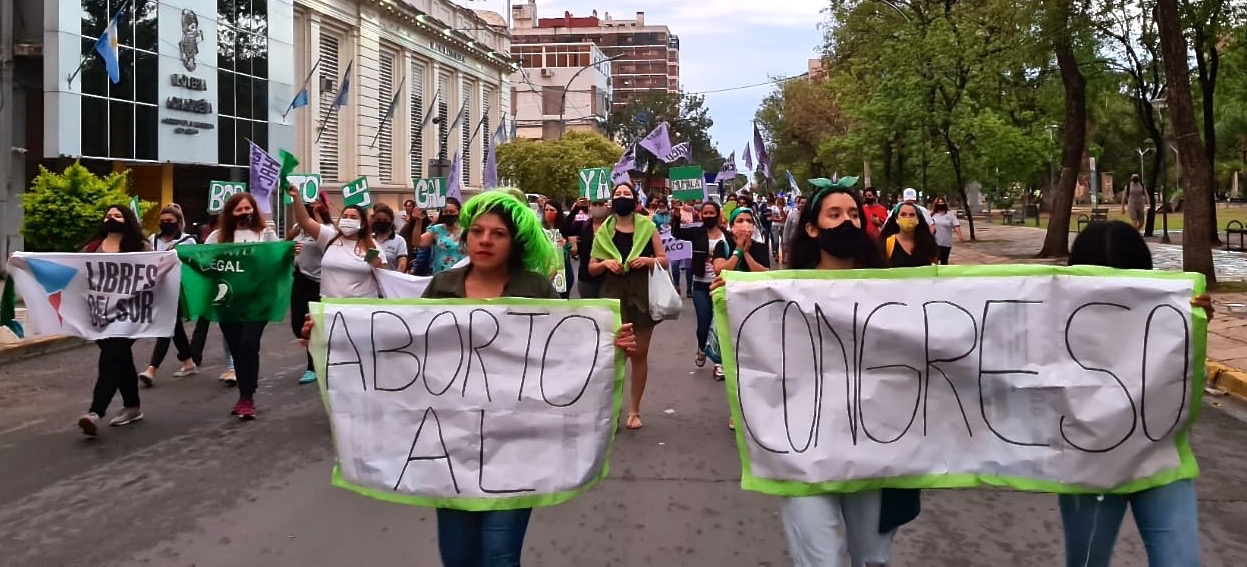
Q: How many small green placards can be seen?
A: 6